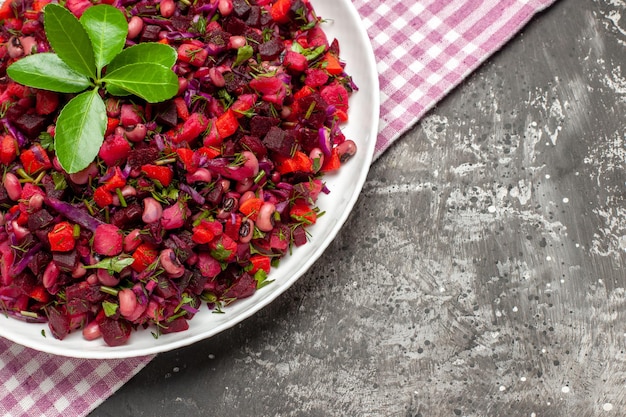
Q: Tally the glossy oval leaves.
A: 6